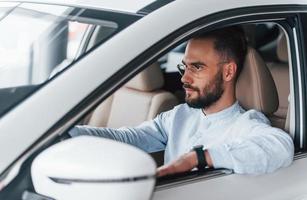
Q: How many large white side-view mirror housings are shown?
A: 1